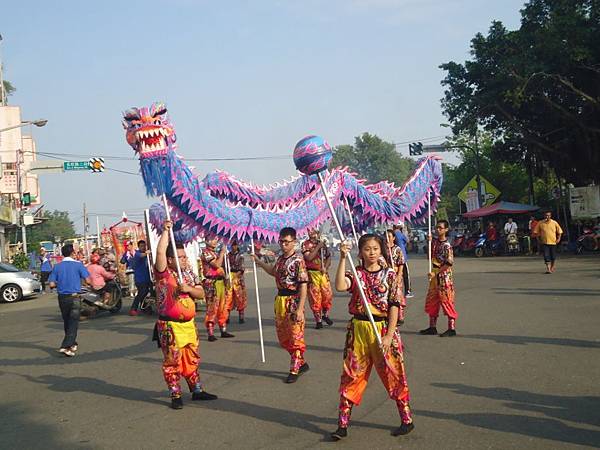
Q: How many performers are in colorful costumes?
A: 8